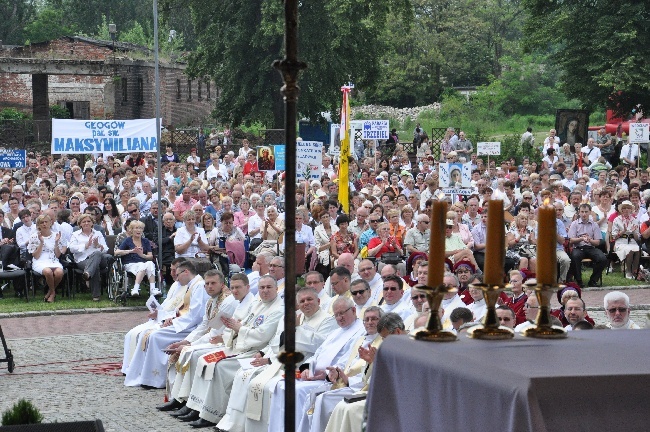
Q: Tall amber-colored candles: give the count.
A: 3